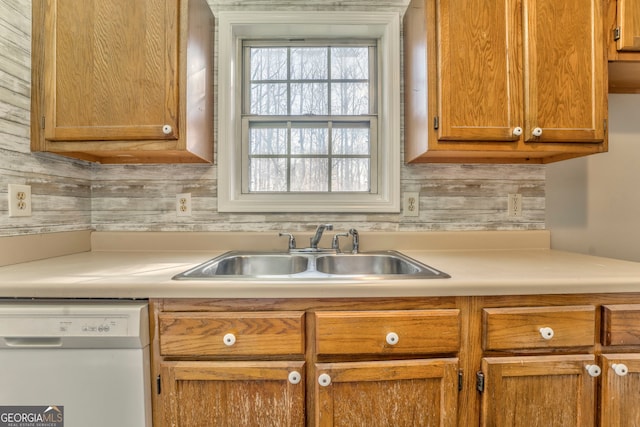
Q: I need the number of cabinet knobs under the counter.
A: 7